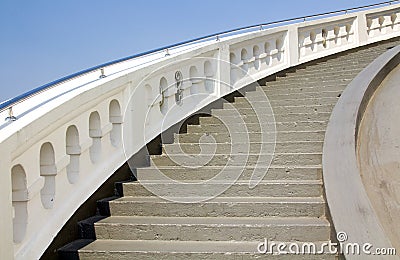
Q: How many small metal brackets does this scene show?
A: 8